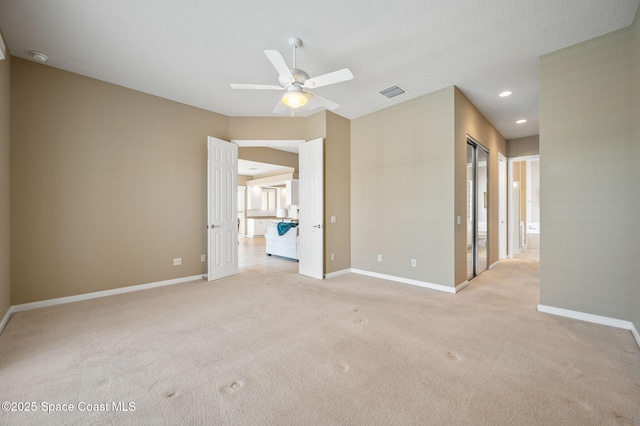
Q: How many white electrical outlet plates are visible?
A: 5